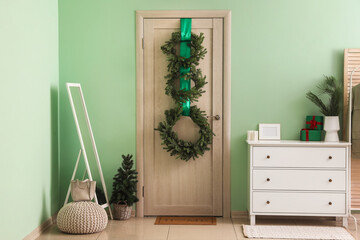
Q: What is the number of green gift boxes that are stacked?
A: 2